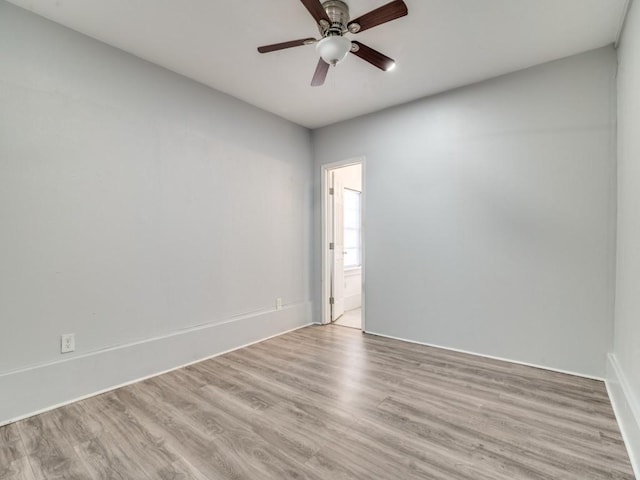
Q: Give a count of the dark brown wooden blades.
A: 5